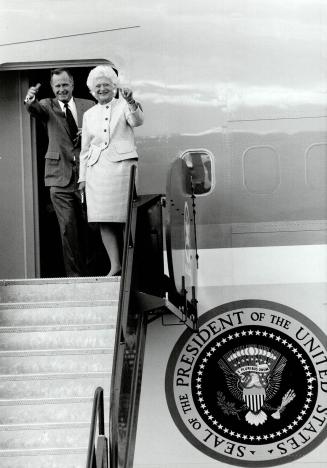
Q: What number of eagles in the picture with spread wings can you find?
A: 1